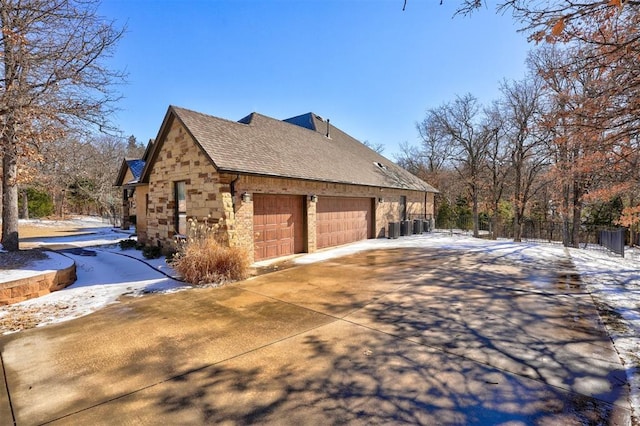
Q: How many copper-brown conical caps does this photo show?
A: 0